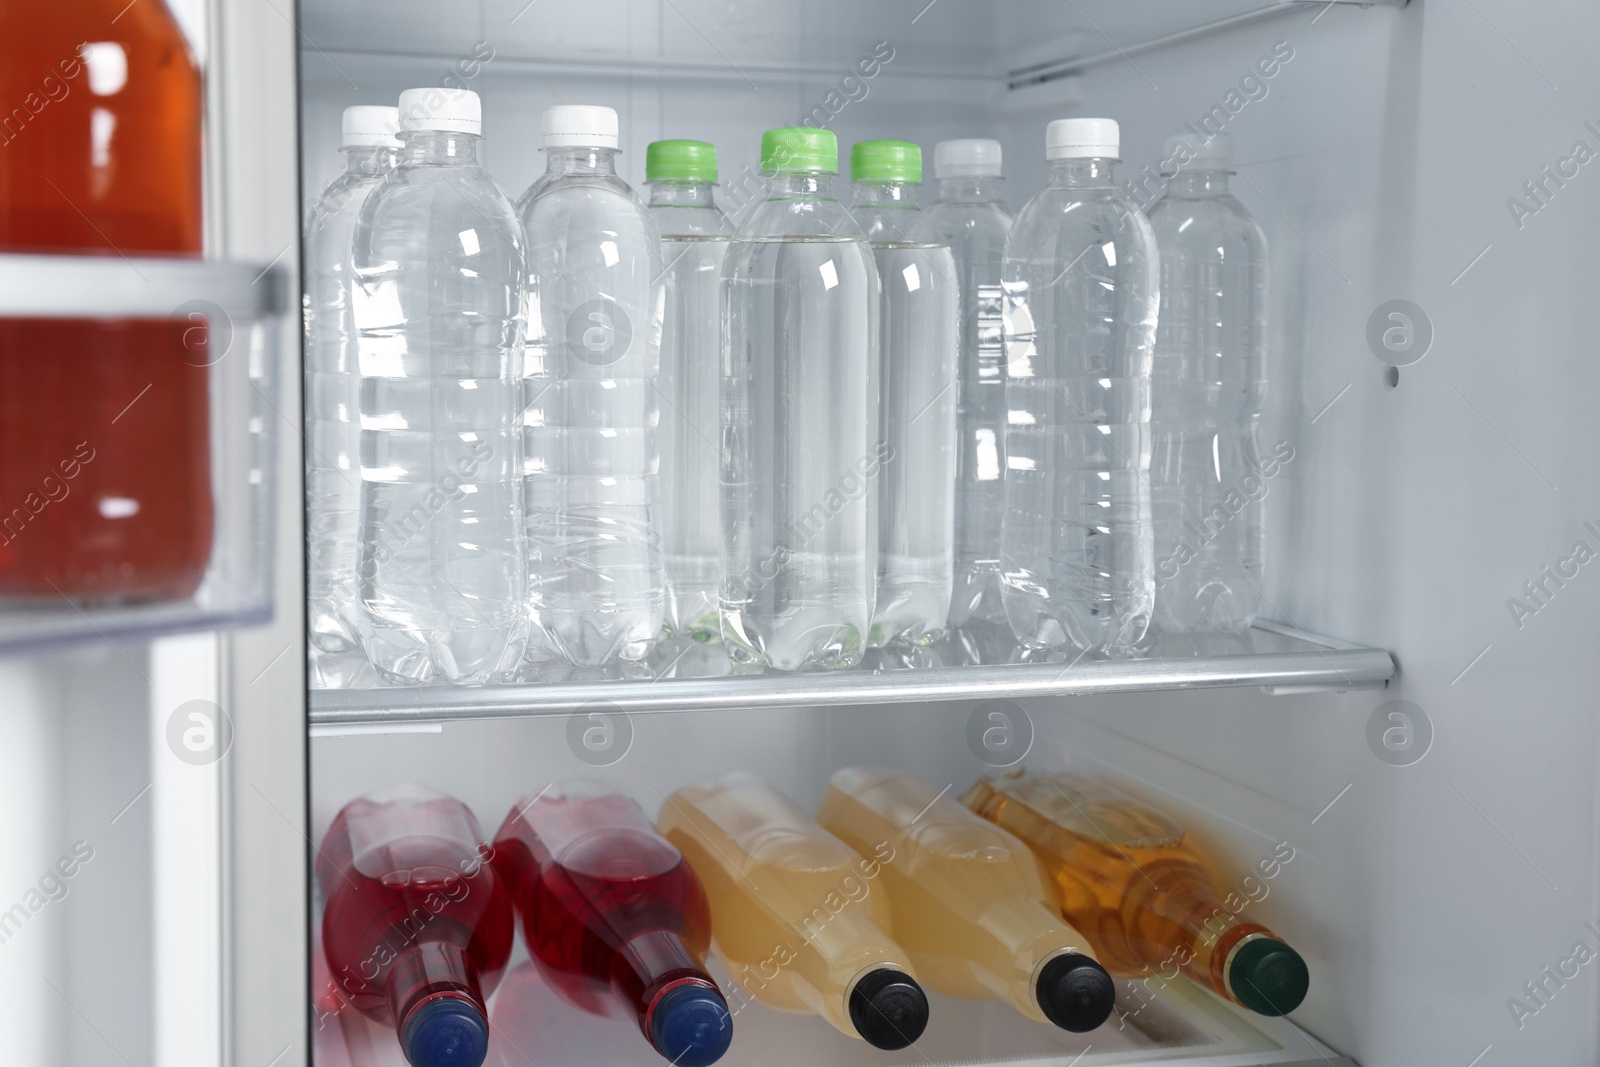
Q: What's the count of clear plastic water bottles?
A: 9